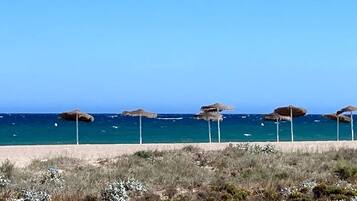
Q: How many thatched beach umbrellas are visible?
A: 8